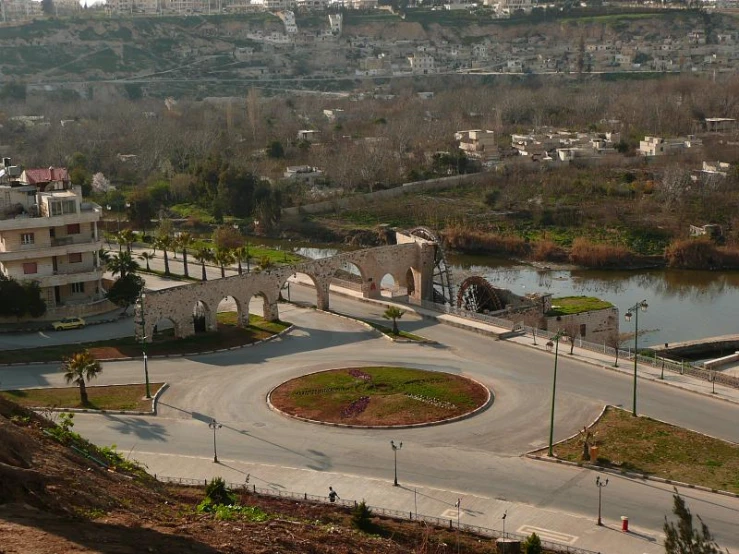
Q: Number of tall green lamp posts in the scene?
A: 3